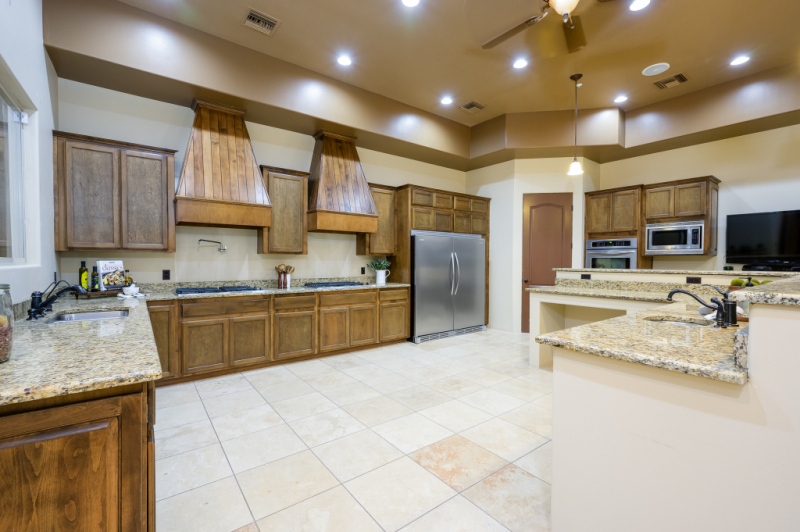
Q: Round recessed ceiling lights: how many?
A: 7